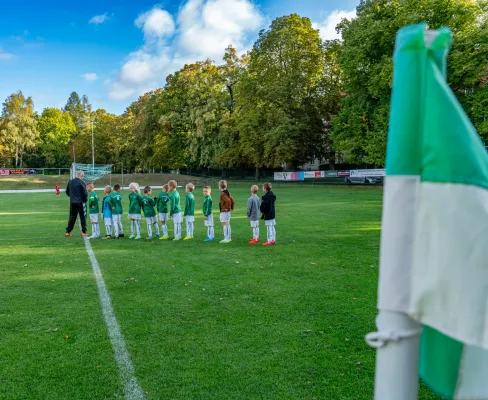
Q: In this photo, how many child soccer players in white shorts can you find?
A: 12